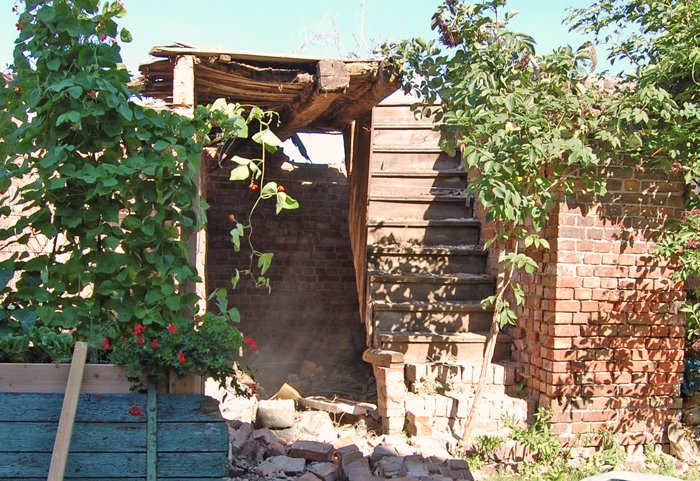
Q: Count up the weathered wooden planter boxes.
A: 1